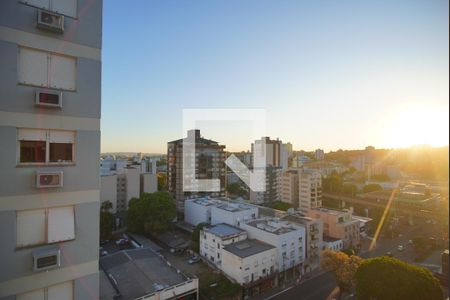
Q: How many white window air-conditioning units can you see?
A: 4